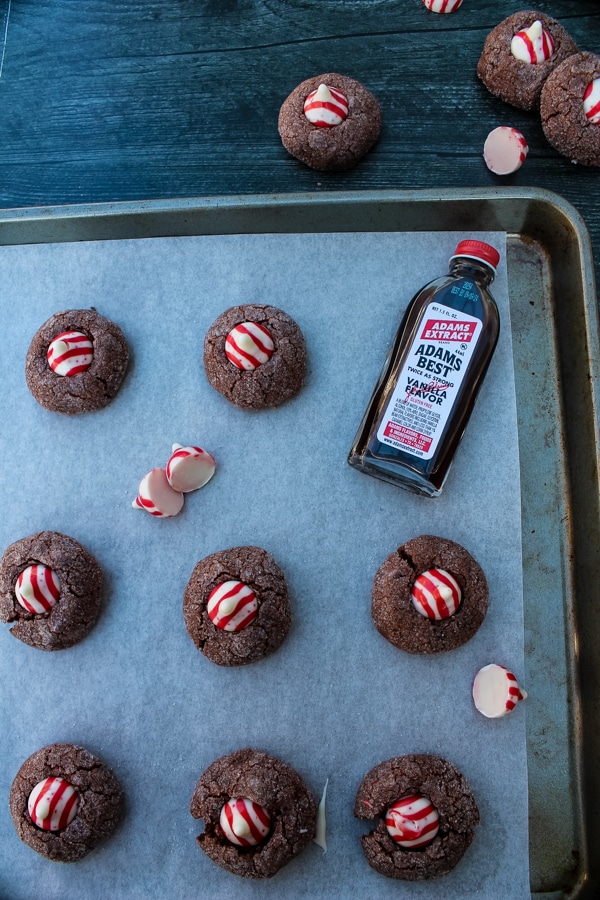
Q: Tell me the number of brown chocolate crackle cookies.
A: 11